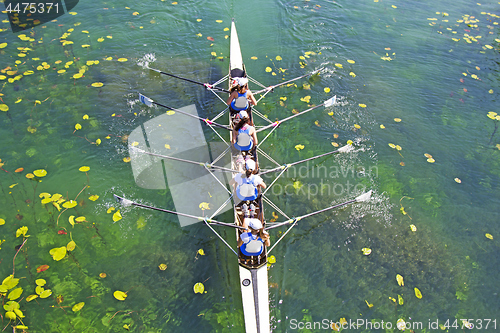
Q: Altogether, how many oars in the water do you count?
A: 8